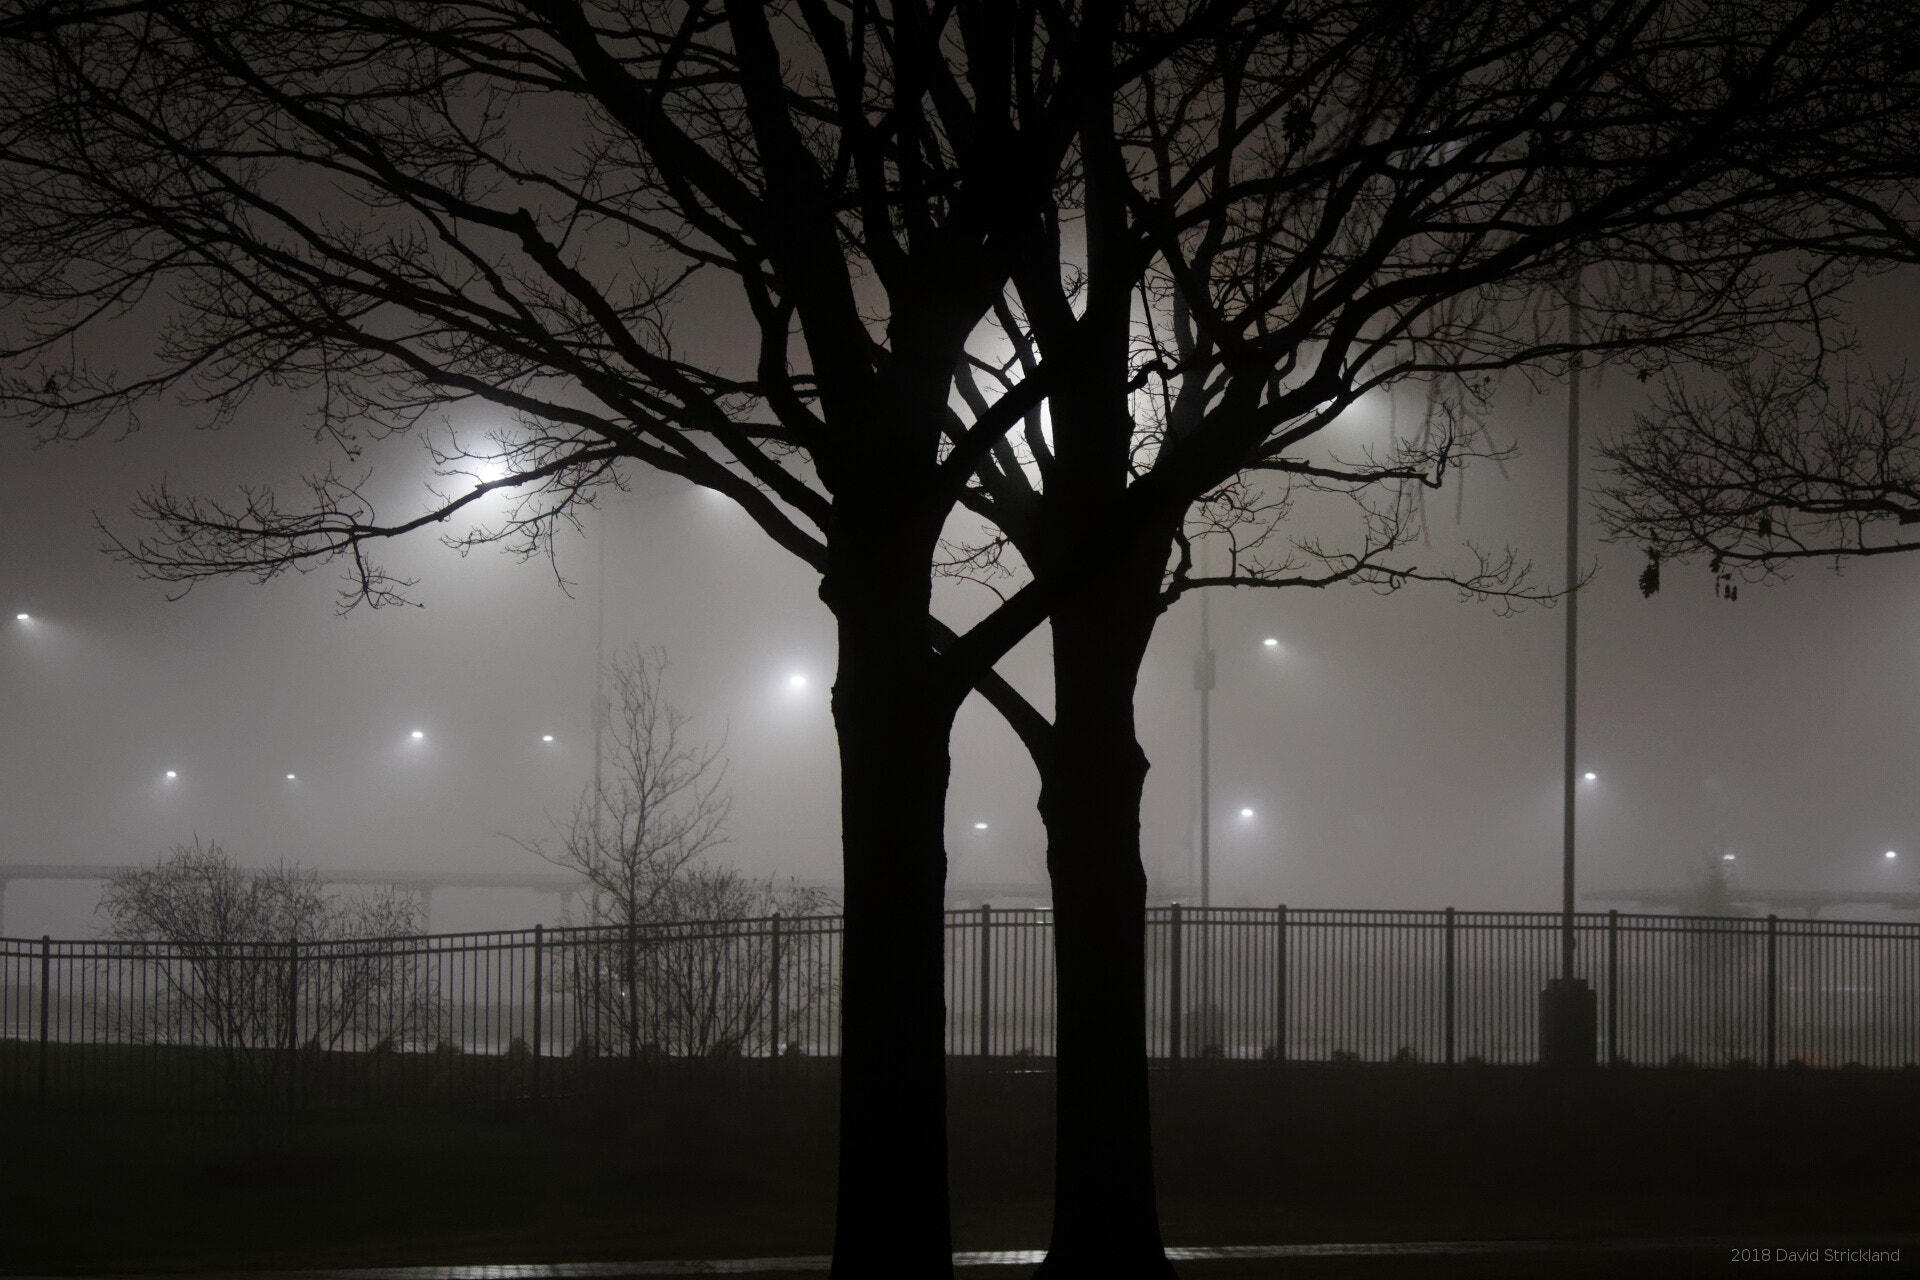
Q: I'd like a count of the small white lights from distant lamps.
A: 12